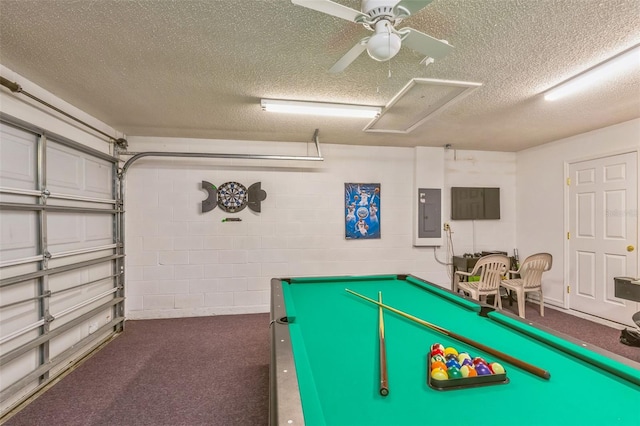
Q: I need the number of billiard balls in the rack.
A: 15